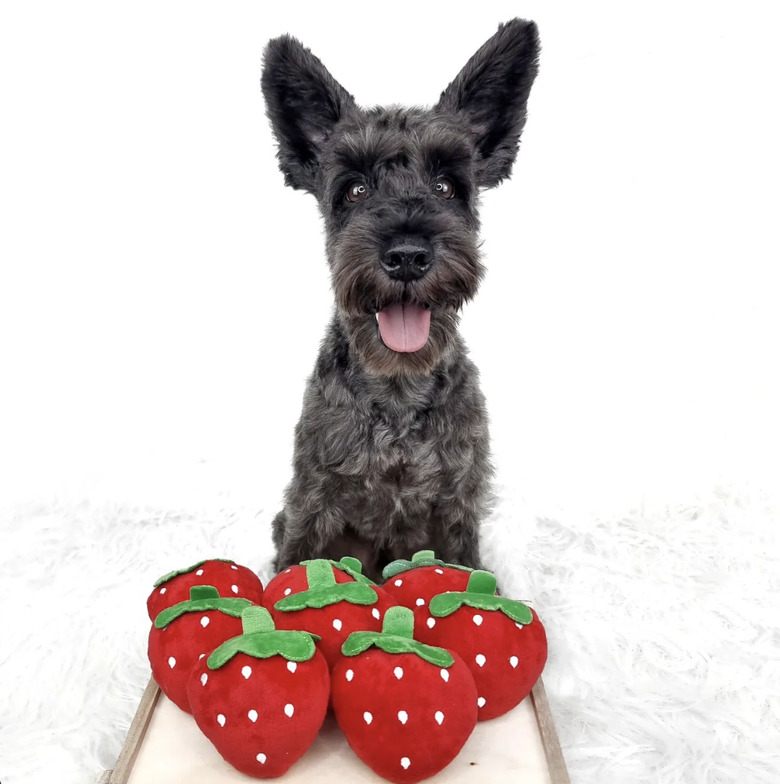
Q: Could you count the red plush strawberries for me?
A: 8